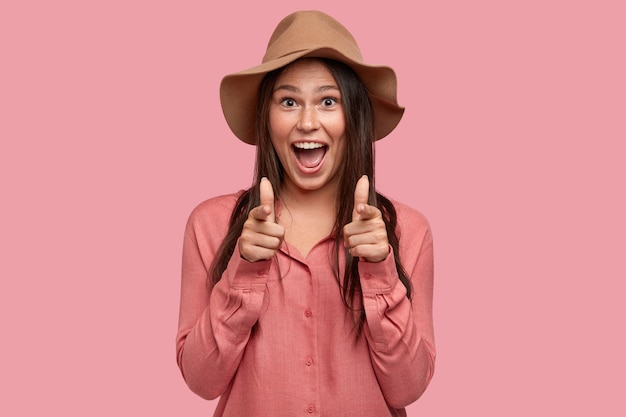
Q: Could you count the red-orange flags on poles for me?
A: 0